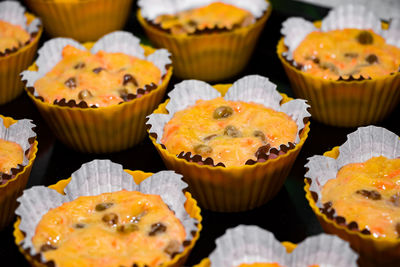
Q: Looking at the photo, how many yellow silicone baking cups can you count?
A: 10